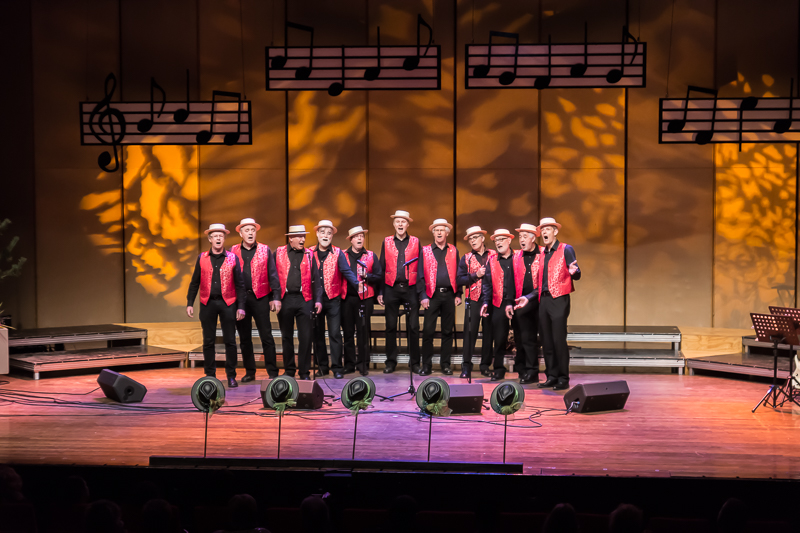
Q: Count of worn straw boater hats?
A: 11